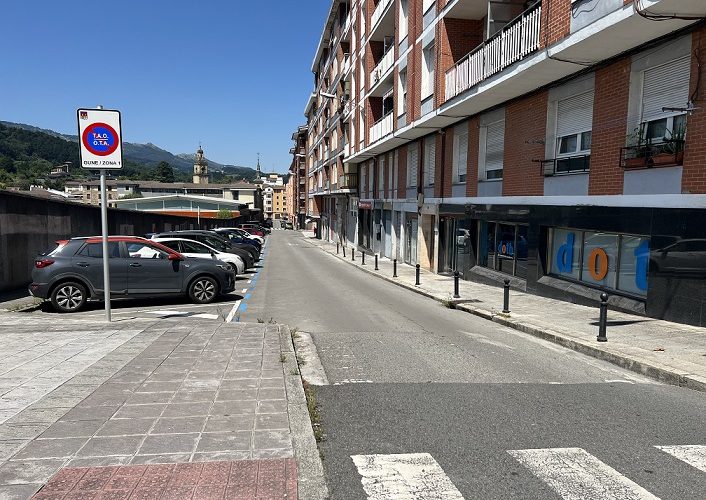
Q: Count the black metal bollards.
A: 10